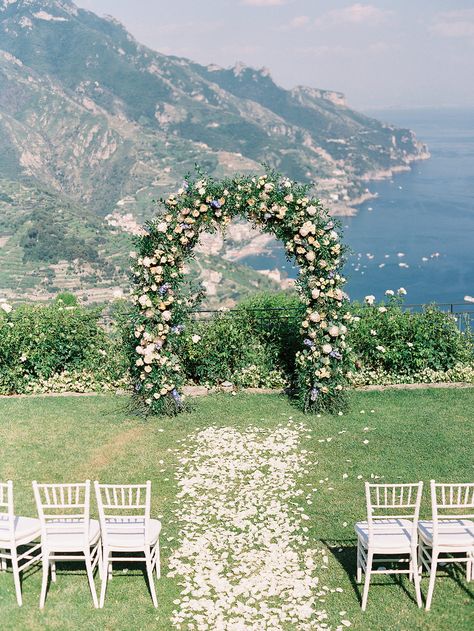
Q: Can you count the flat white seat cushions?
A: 5